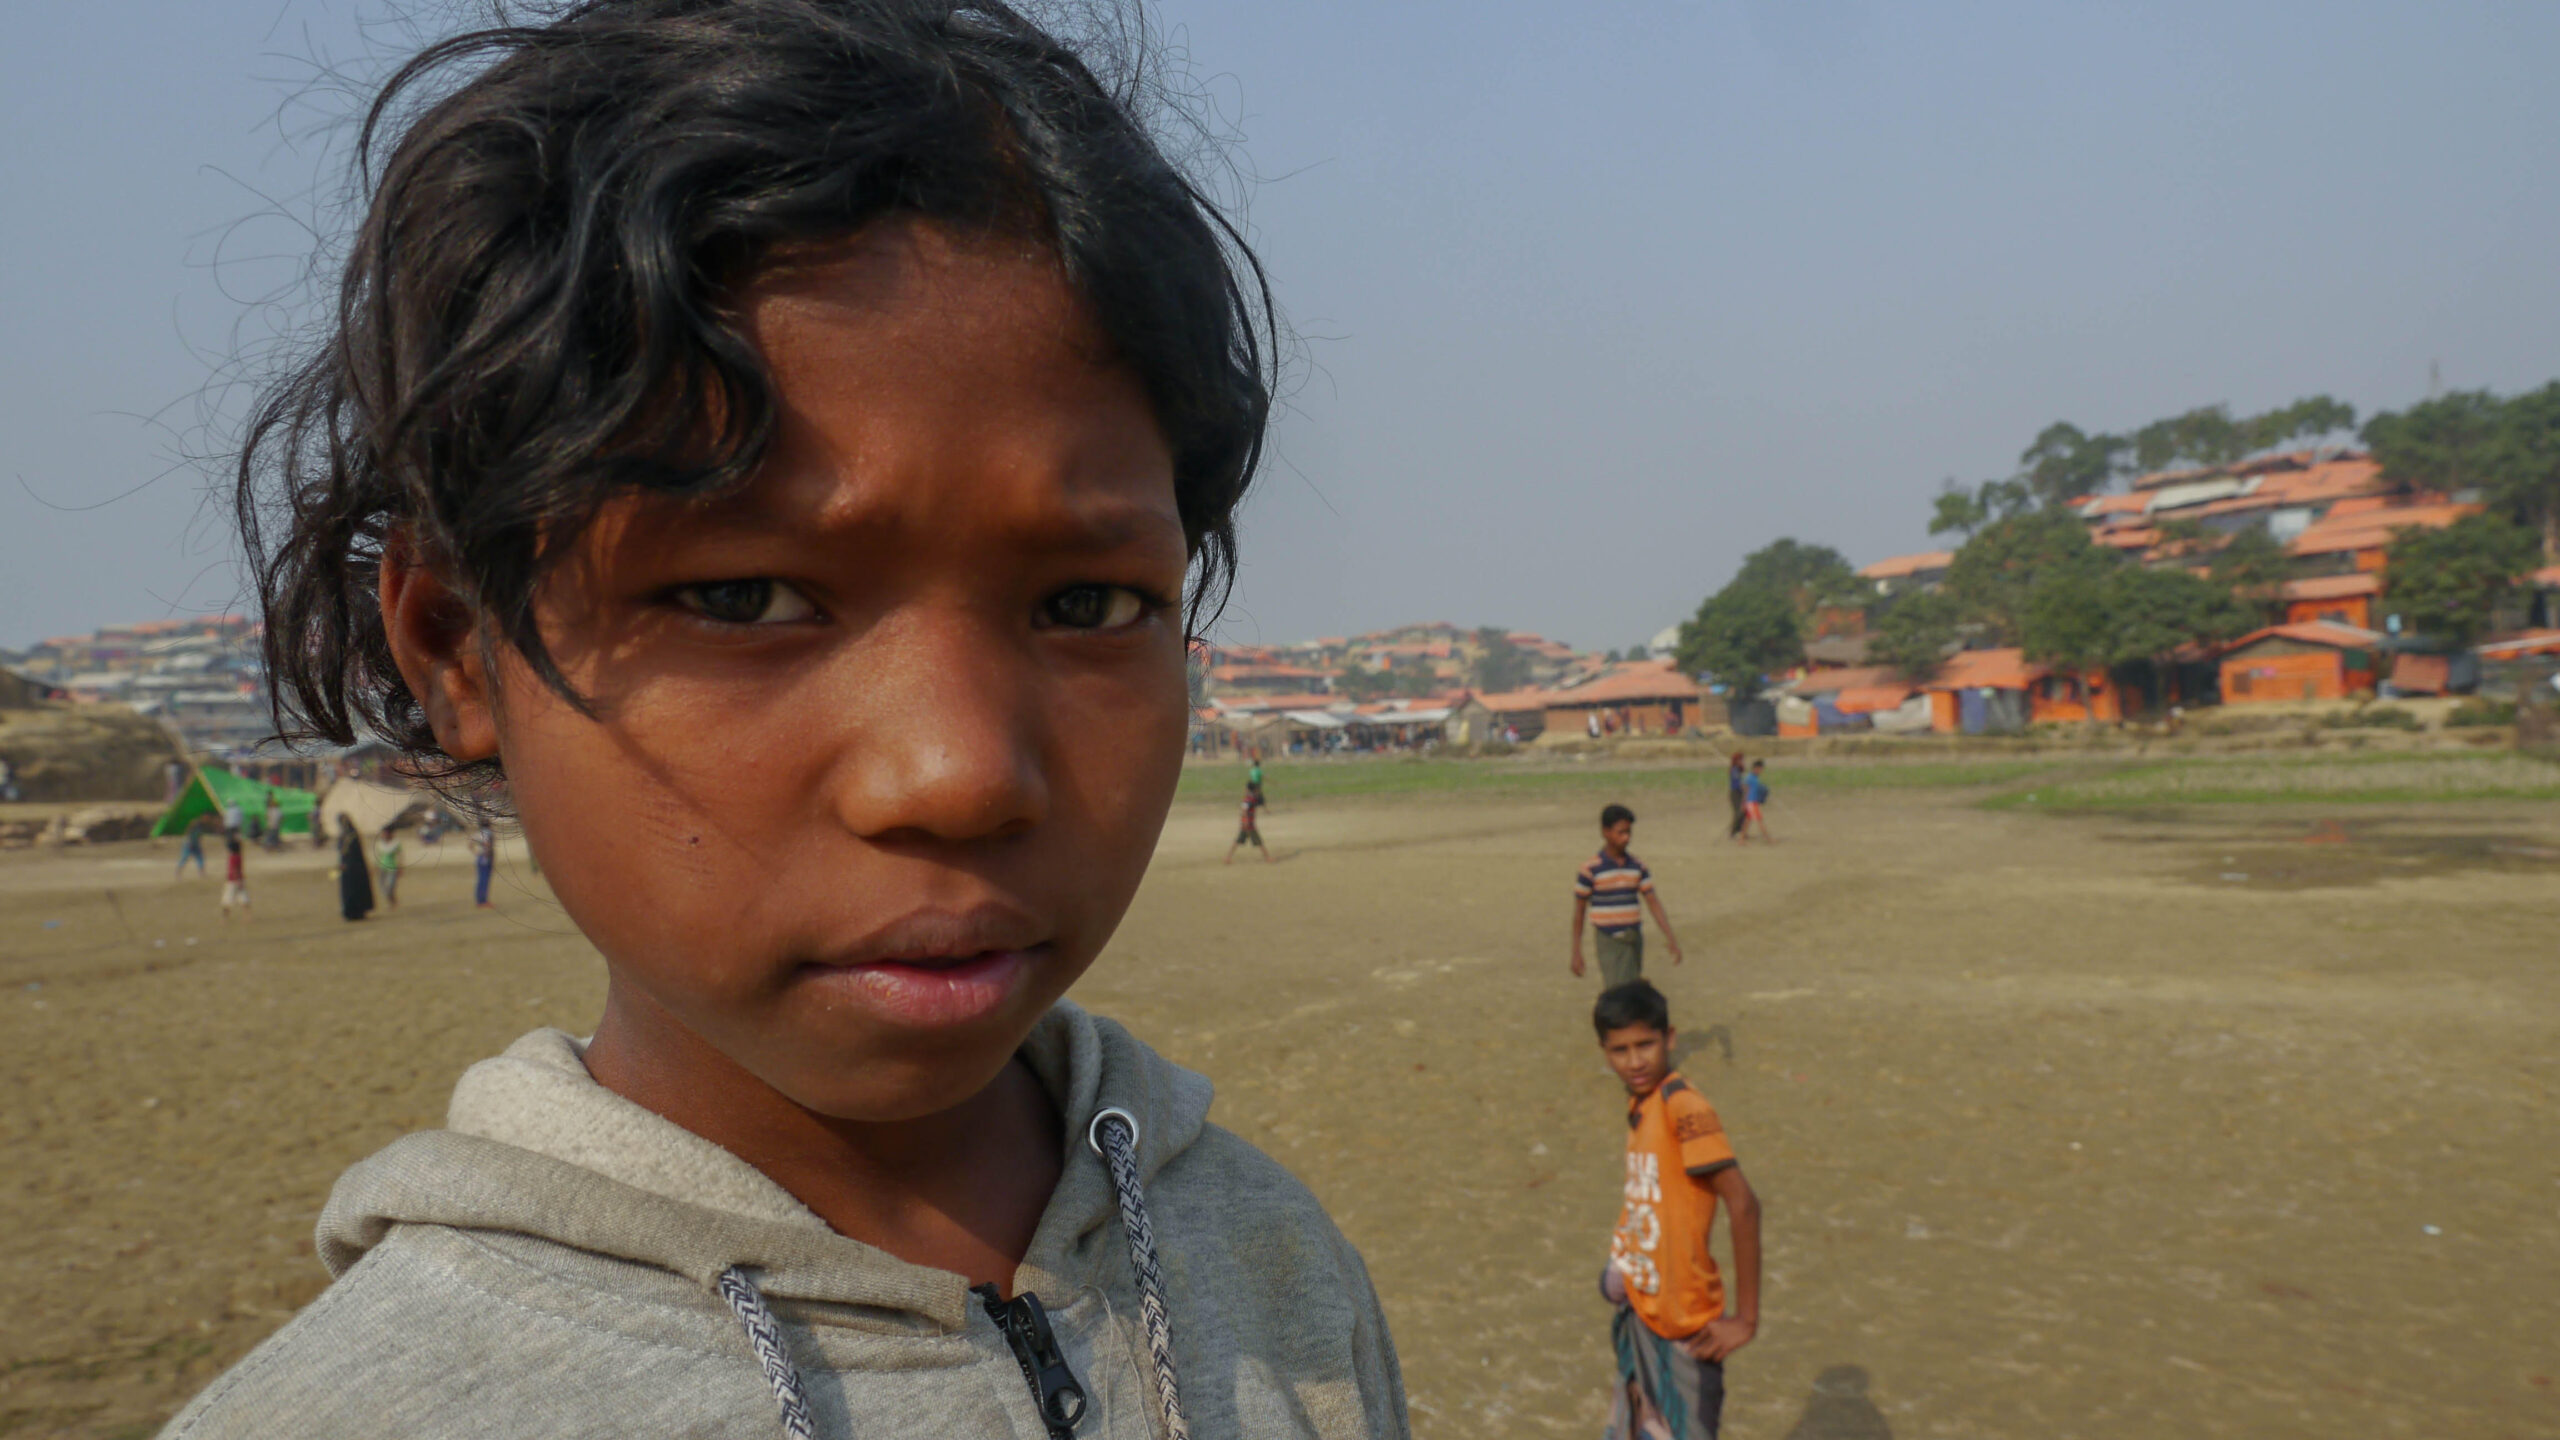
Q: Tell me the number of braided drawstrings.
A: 2